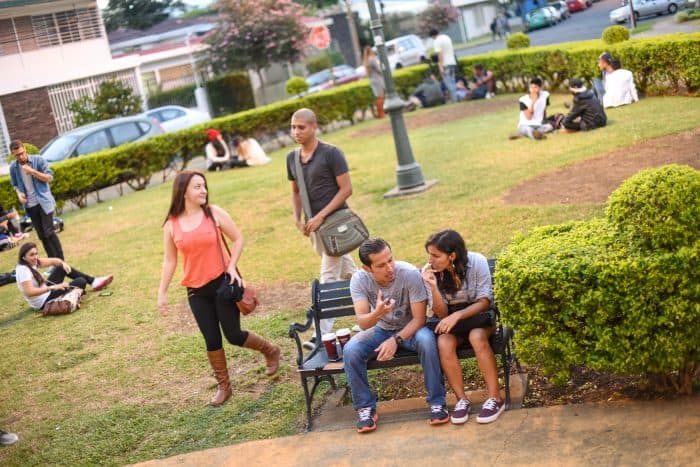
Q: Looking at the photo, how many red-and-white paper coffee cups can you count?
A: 2